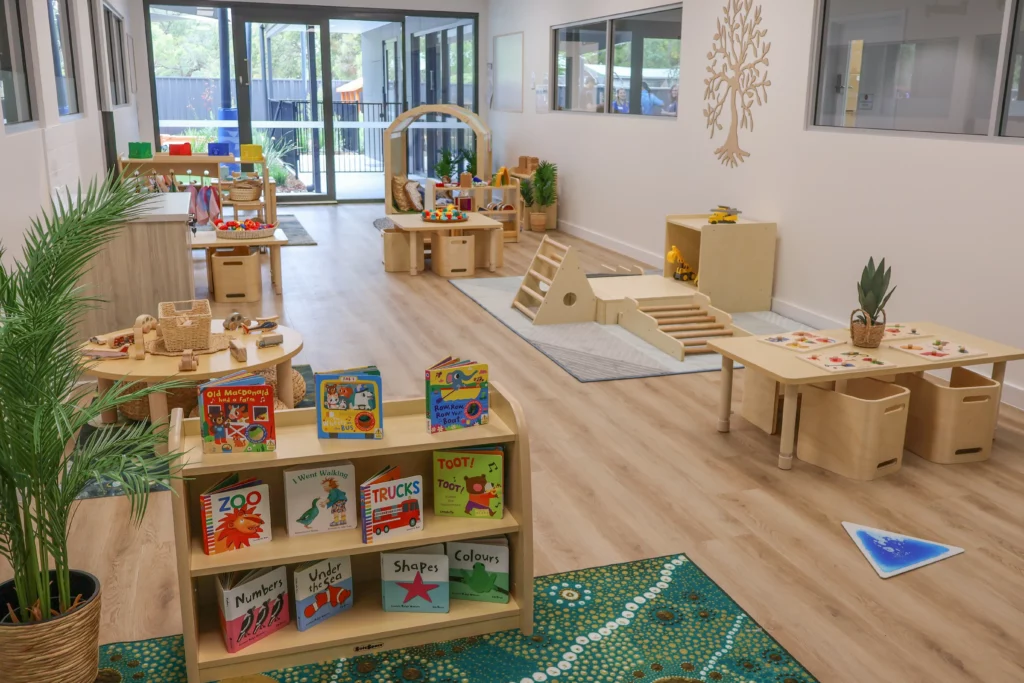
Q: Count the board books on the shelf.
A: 11